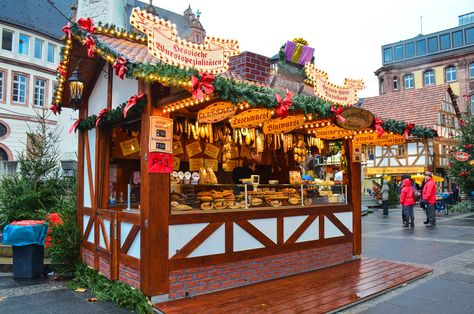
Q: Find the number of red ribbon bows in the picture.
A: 14